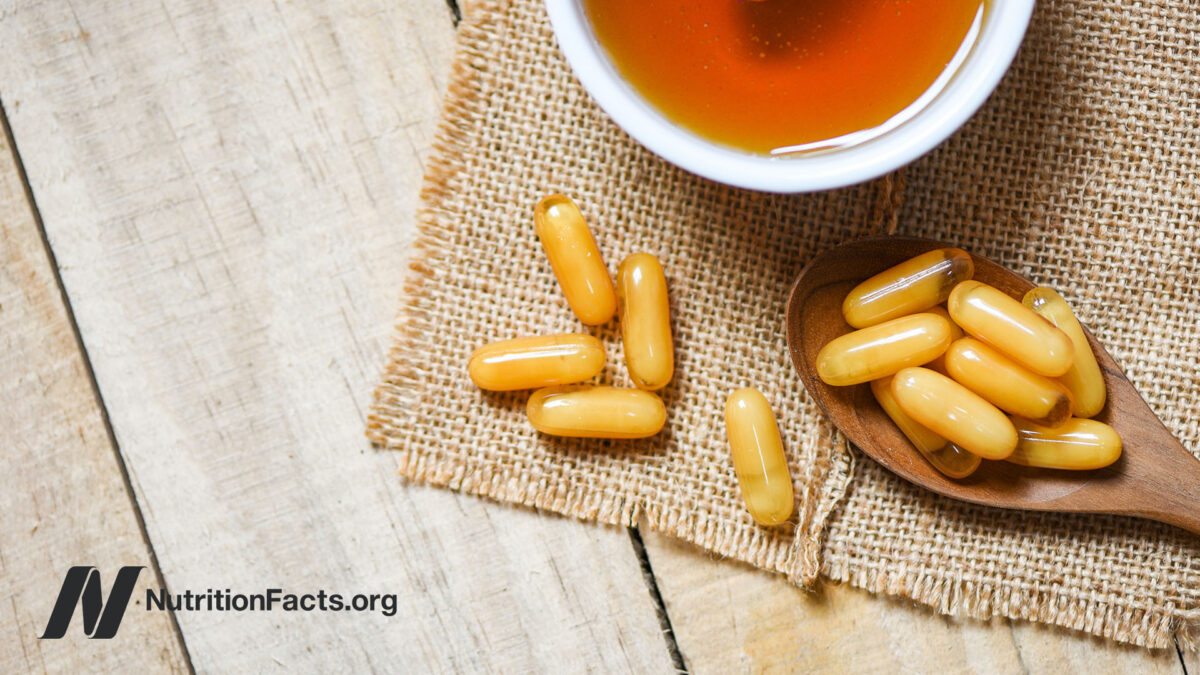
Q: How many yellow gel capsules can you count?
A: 14